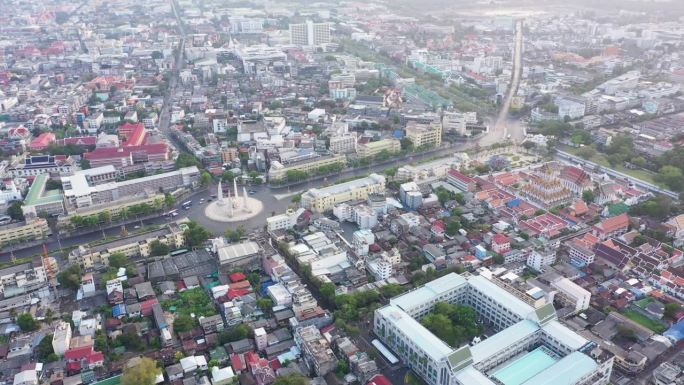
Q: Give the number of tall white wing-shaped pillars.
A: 4